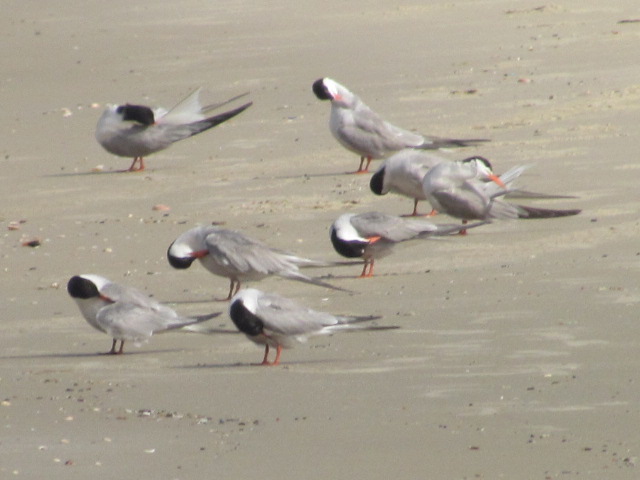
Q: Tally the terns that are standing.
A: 8